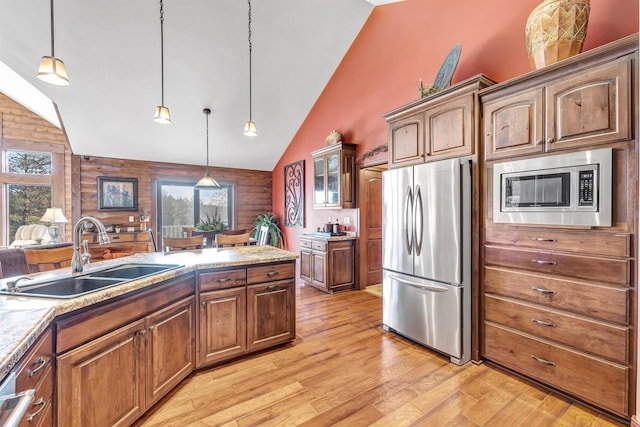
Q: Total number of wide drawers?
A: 5